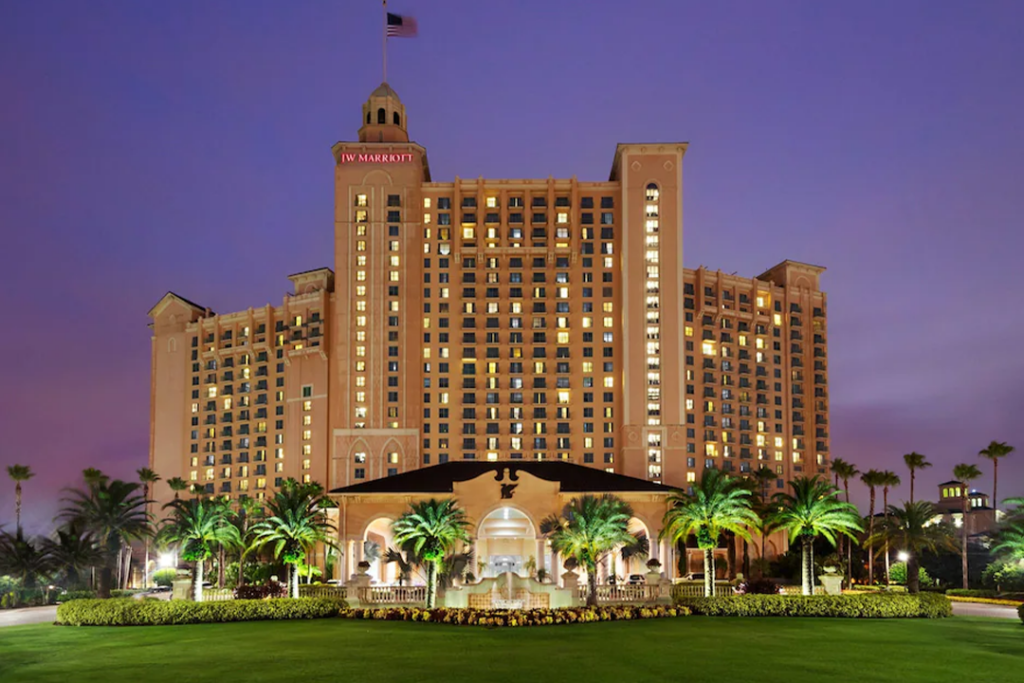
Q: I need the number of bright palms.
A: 6